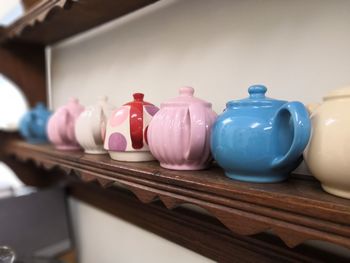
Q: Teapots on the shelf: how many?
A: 7